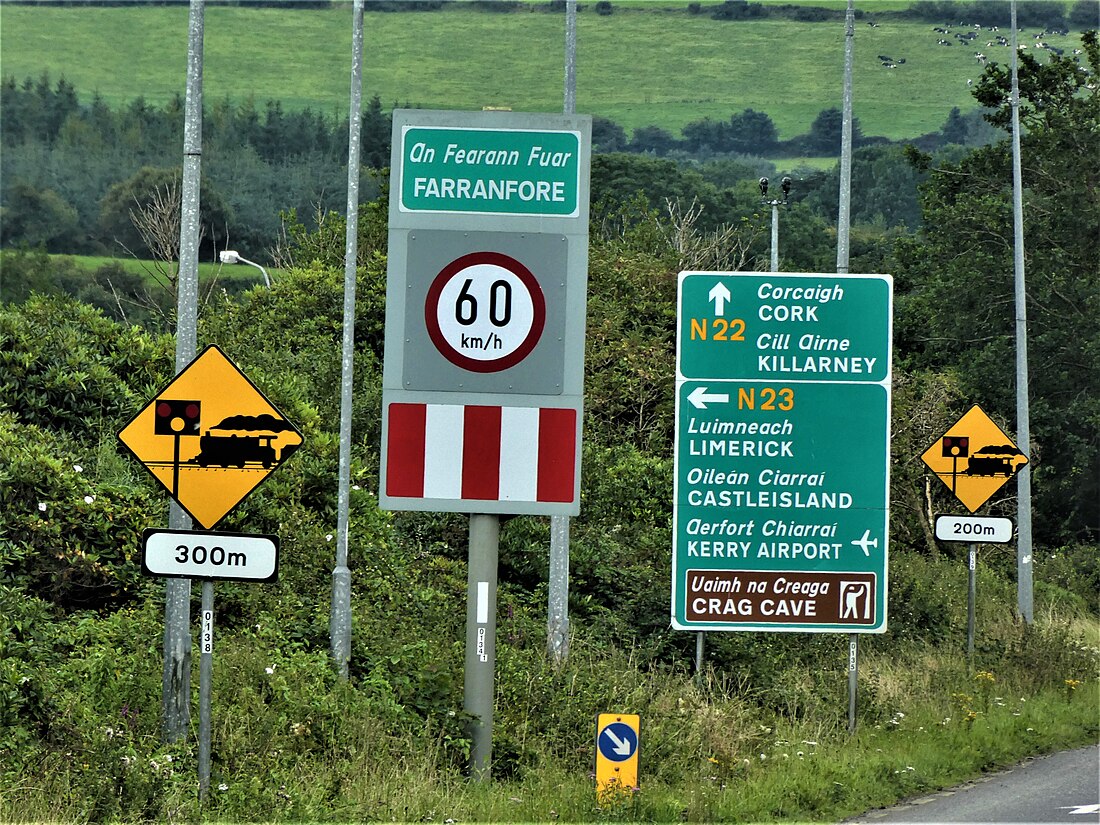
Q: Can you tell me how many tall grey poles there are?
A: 5